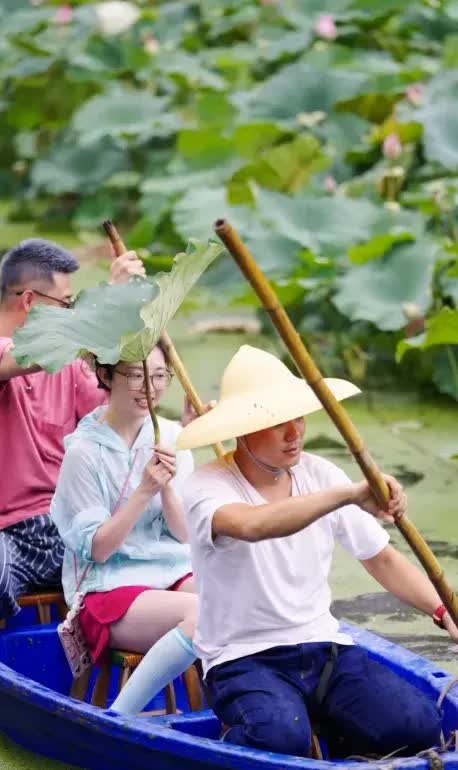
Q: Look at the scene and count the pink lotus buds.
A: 5